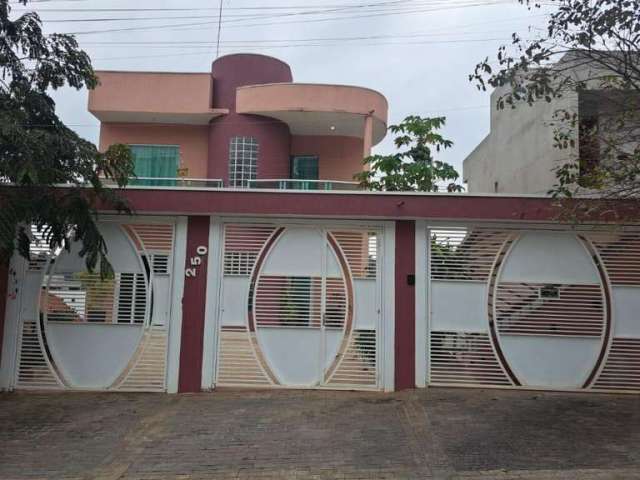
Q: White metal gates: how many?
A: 3